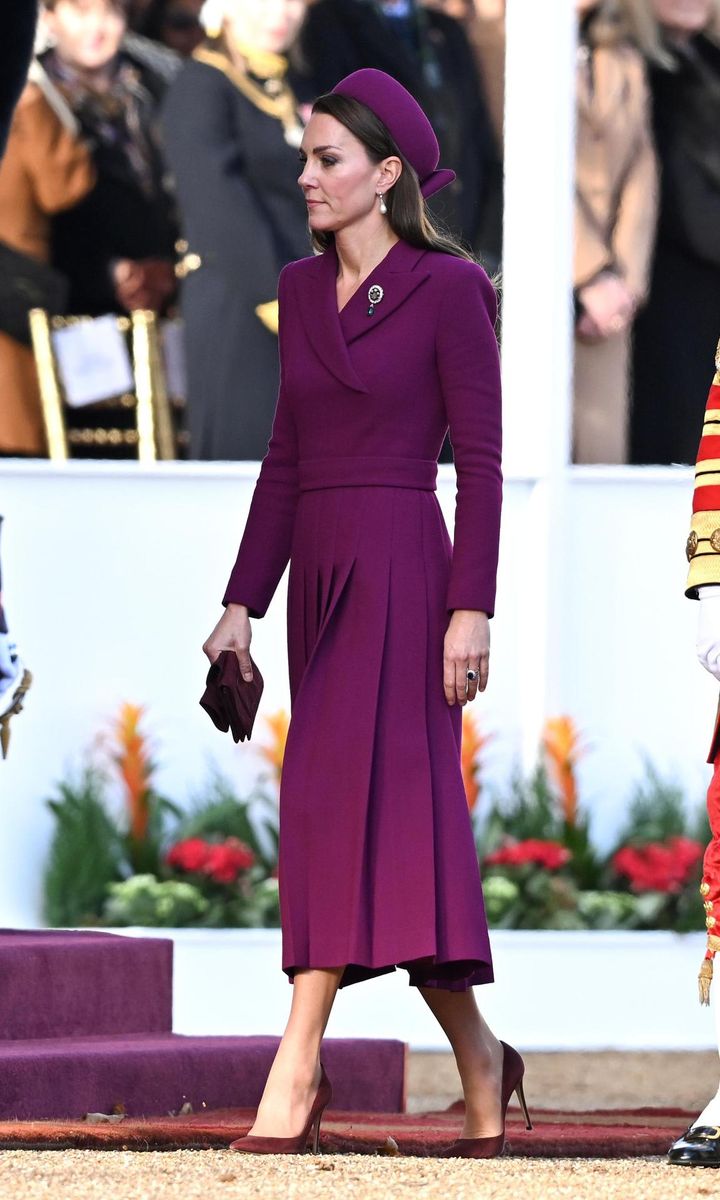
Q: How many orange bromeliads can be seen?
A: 4